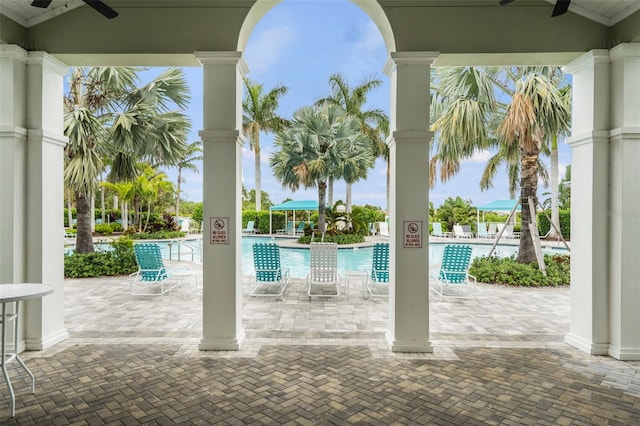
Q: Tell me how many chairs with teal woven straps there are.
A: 4